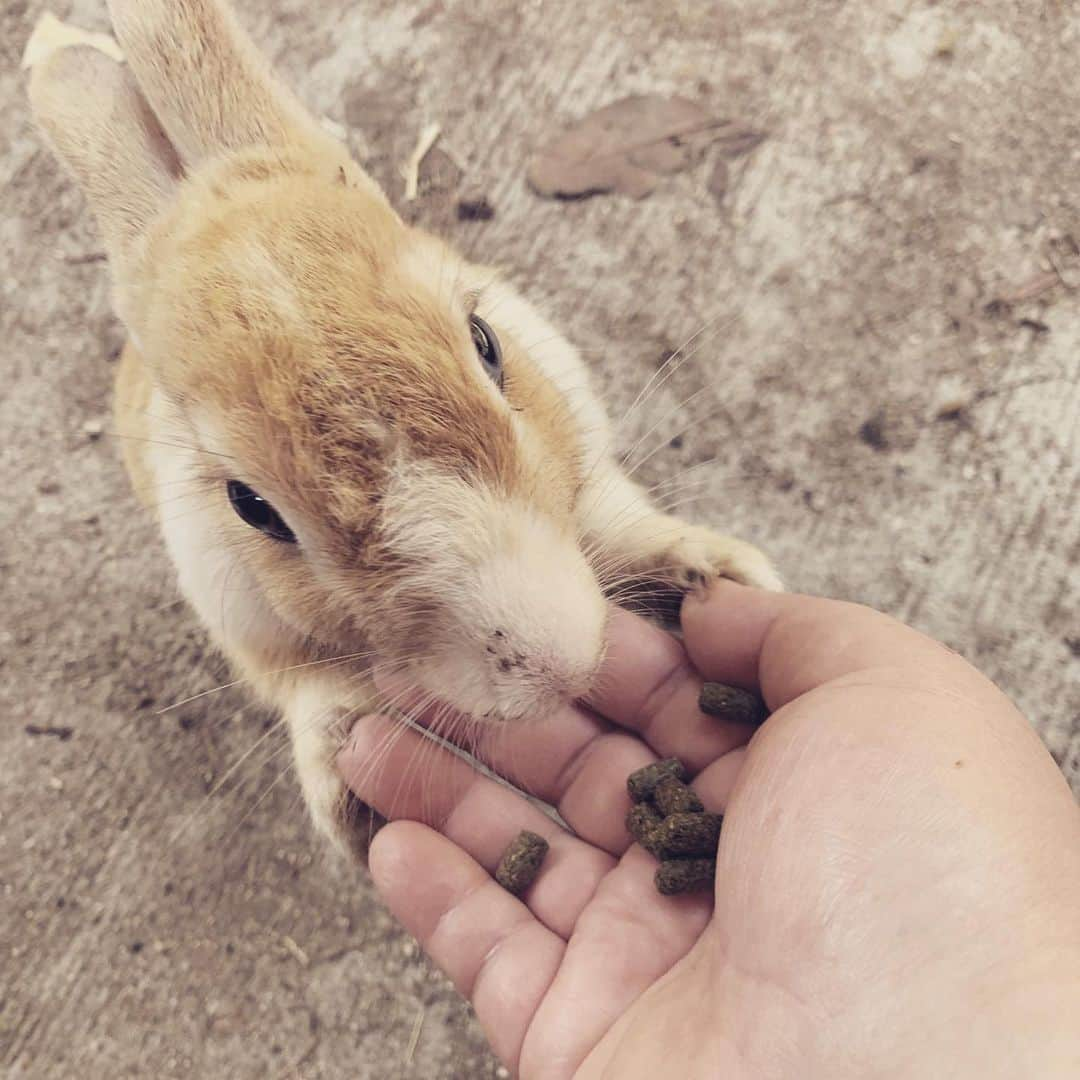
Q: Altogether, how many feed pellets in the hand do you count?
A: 7